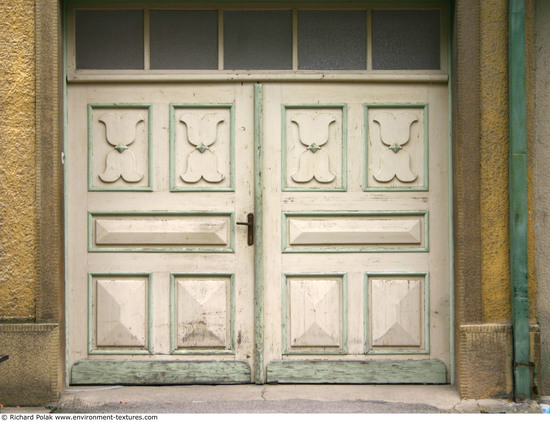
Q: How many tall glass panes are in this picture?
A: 5